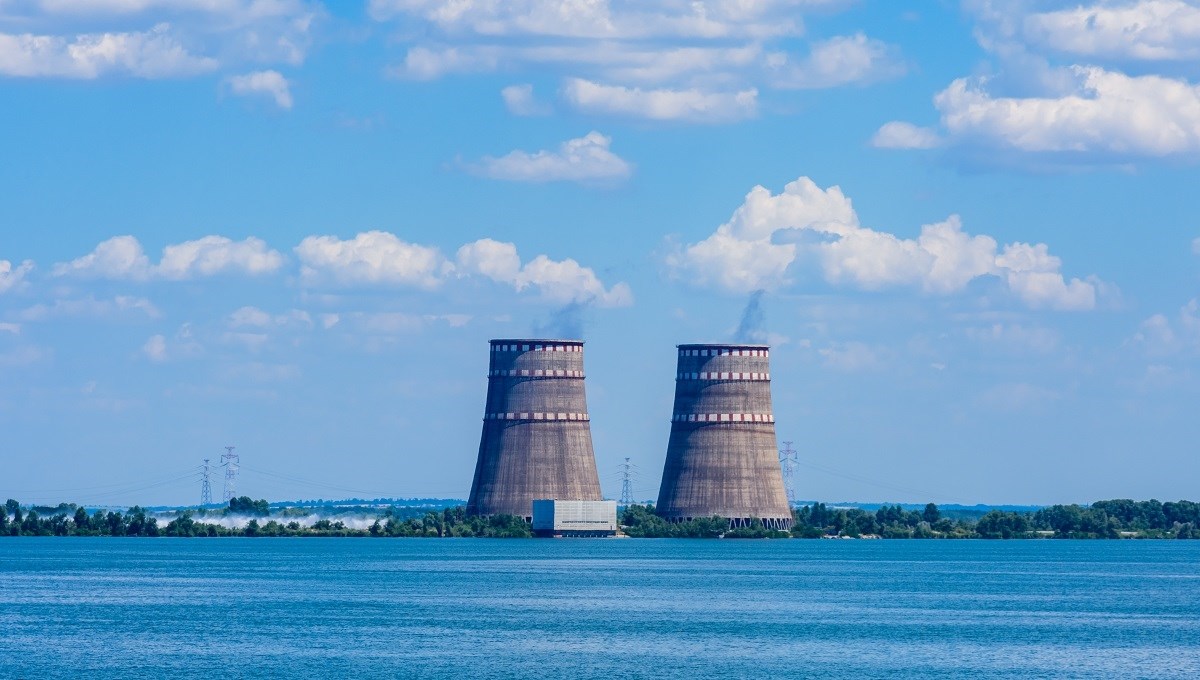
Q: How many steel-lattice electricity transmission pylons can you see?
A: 4